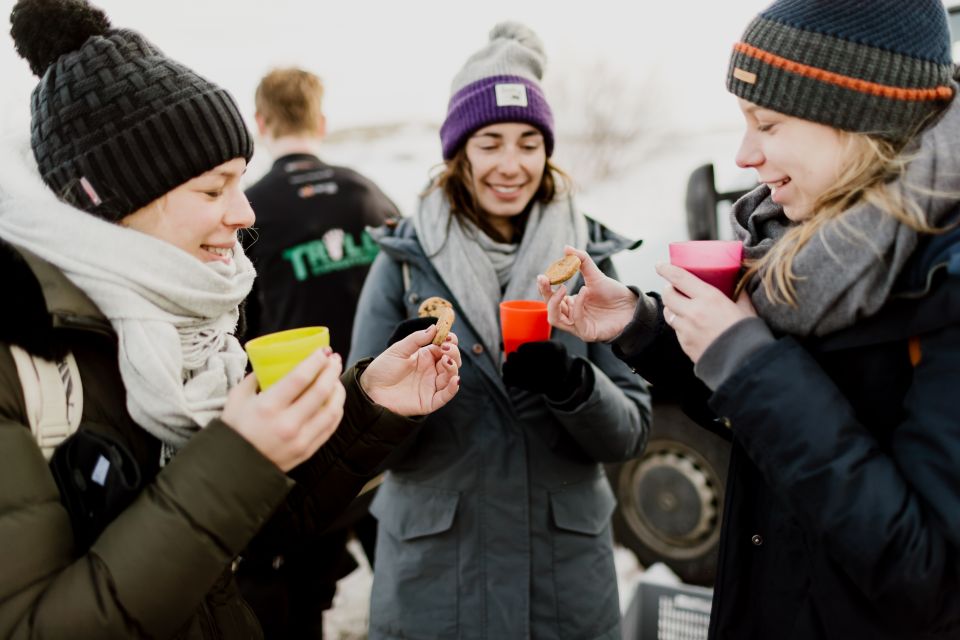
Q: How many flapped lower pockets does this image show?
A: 2